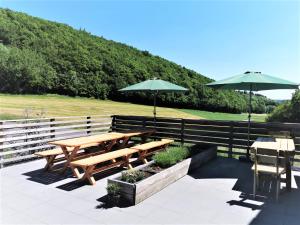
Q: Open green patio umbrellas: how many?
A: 2